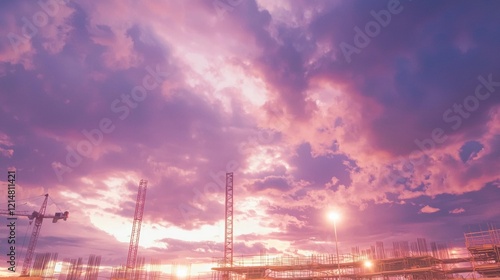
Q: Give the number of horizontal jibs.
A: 1